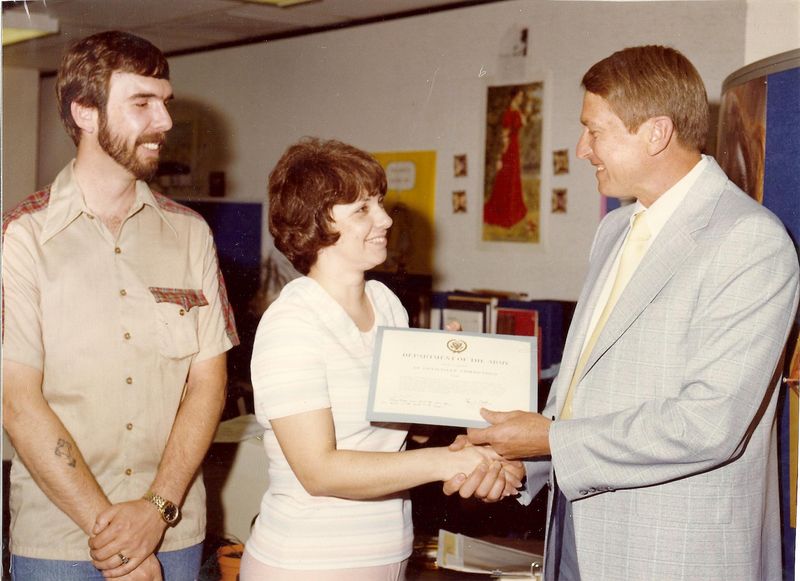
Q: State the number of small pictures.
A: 4